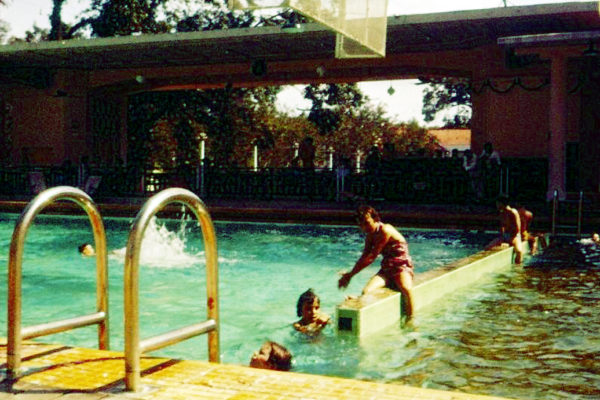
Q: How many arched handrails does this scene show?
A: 2